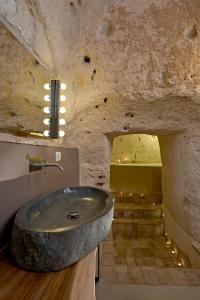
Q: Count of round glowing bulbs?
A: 10